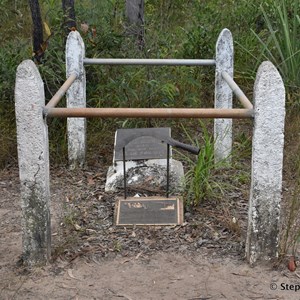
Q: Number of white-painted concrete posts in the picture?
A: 4